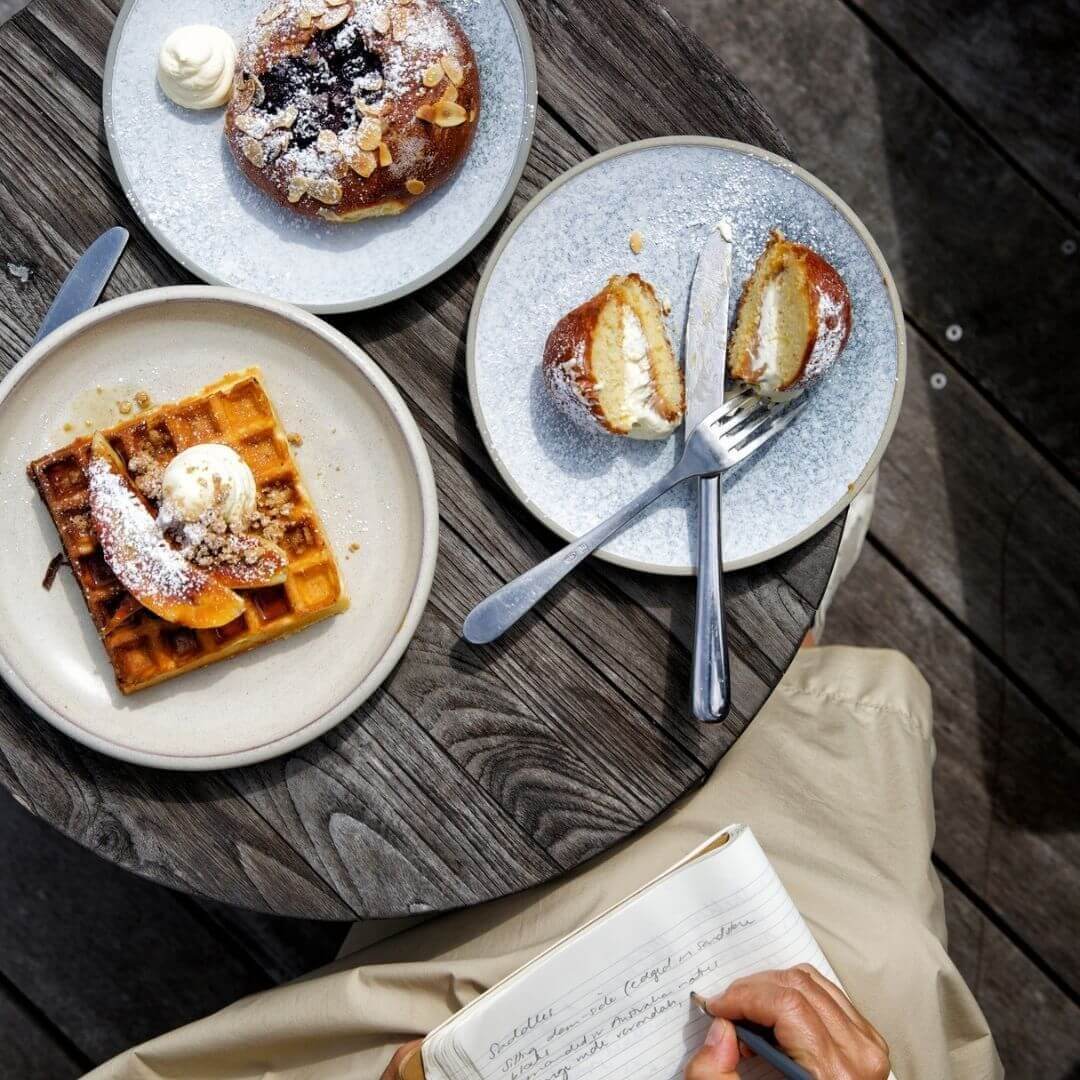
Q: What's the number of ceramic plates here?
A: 3